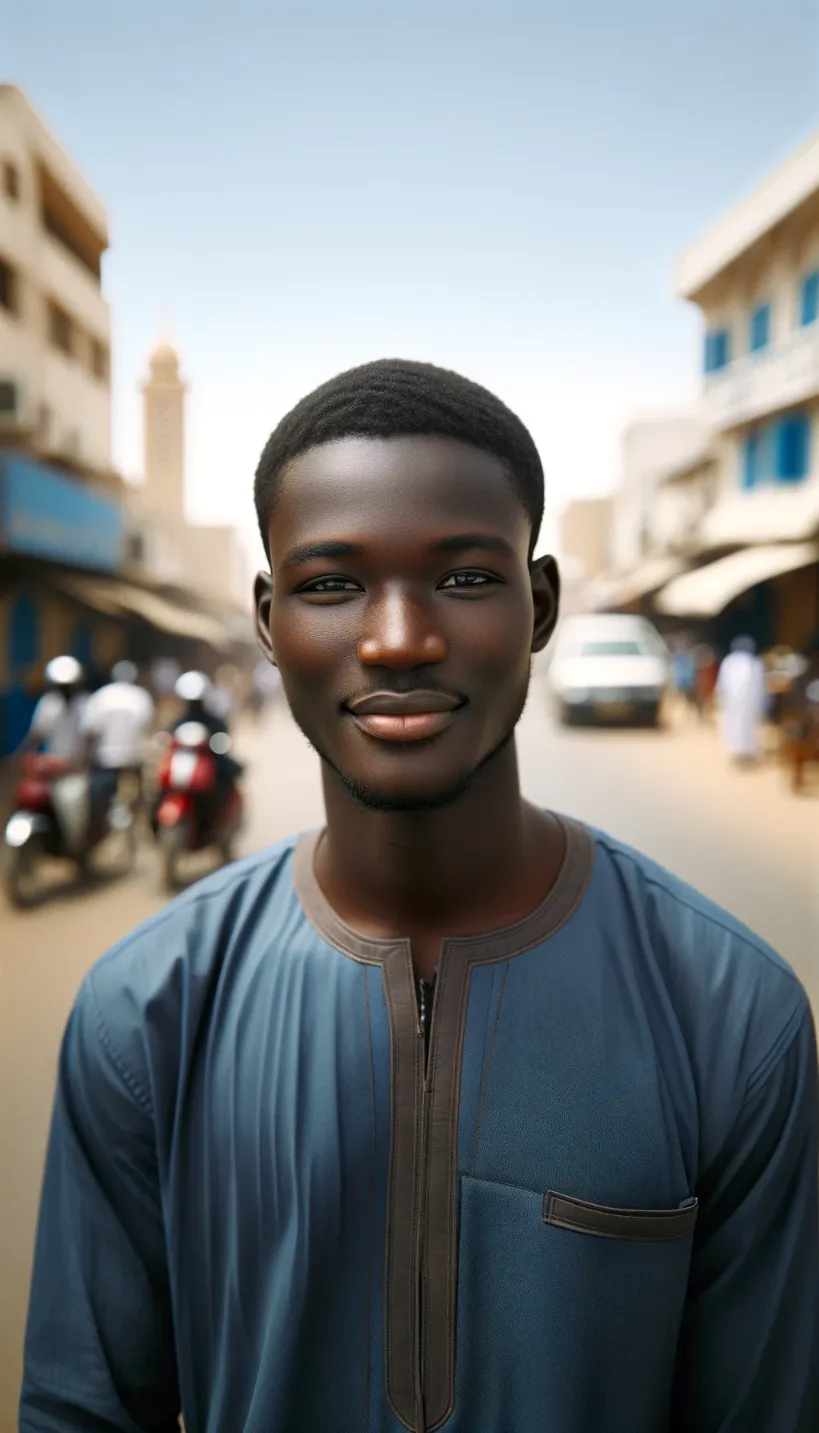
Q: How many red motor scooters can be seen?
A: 2